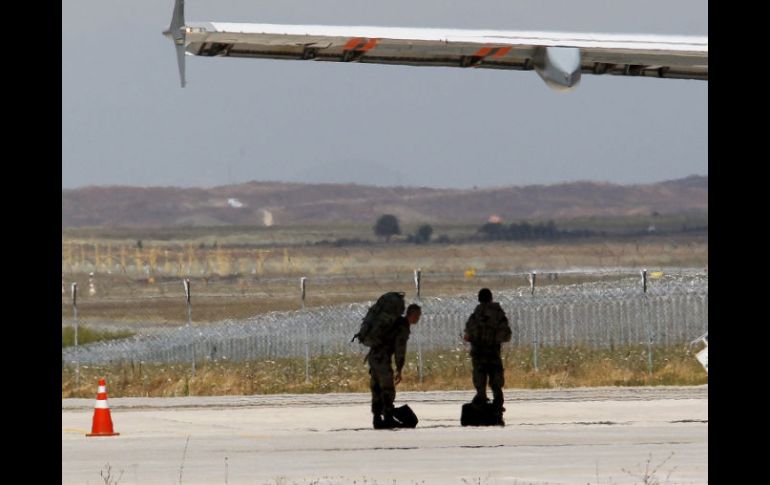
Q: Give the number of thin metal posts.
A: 6